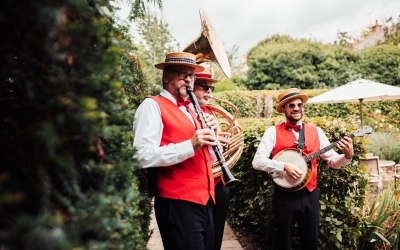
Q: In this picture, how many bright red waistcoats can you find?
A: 3